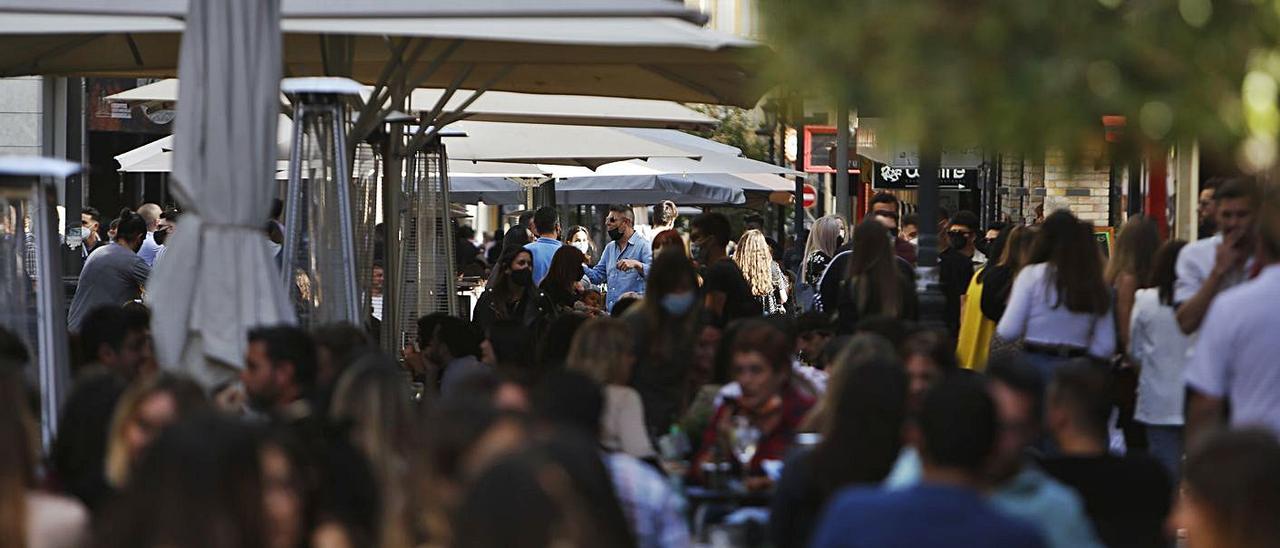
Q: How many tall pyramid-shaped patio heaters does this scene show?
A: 4